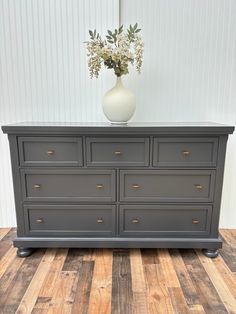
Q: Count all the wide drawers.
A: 4